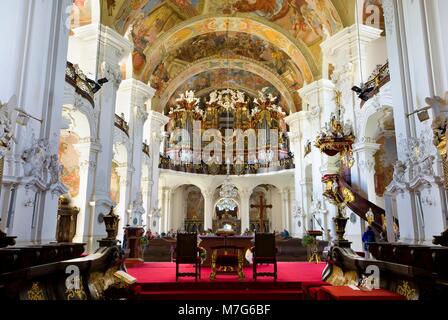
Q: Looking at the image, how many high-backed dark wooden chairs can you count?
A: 2